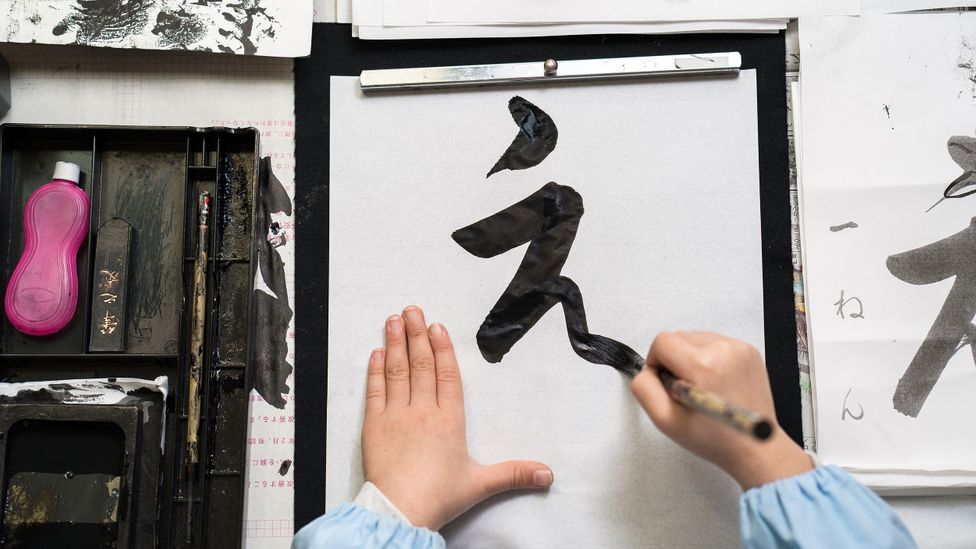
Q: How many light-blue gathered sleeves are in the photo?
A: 2